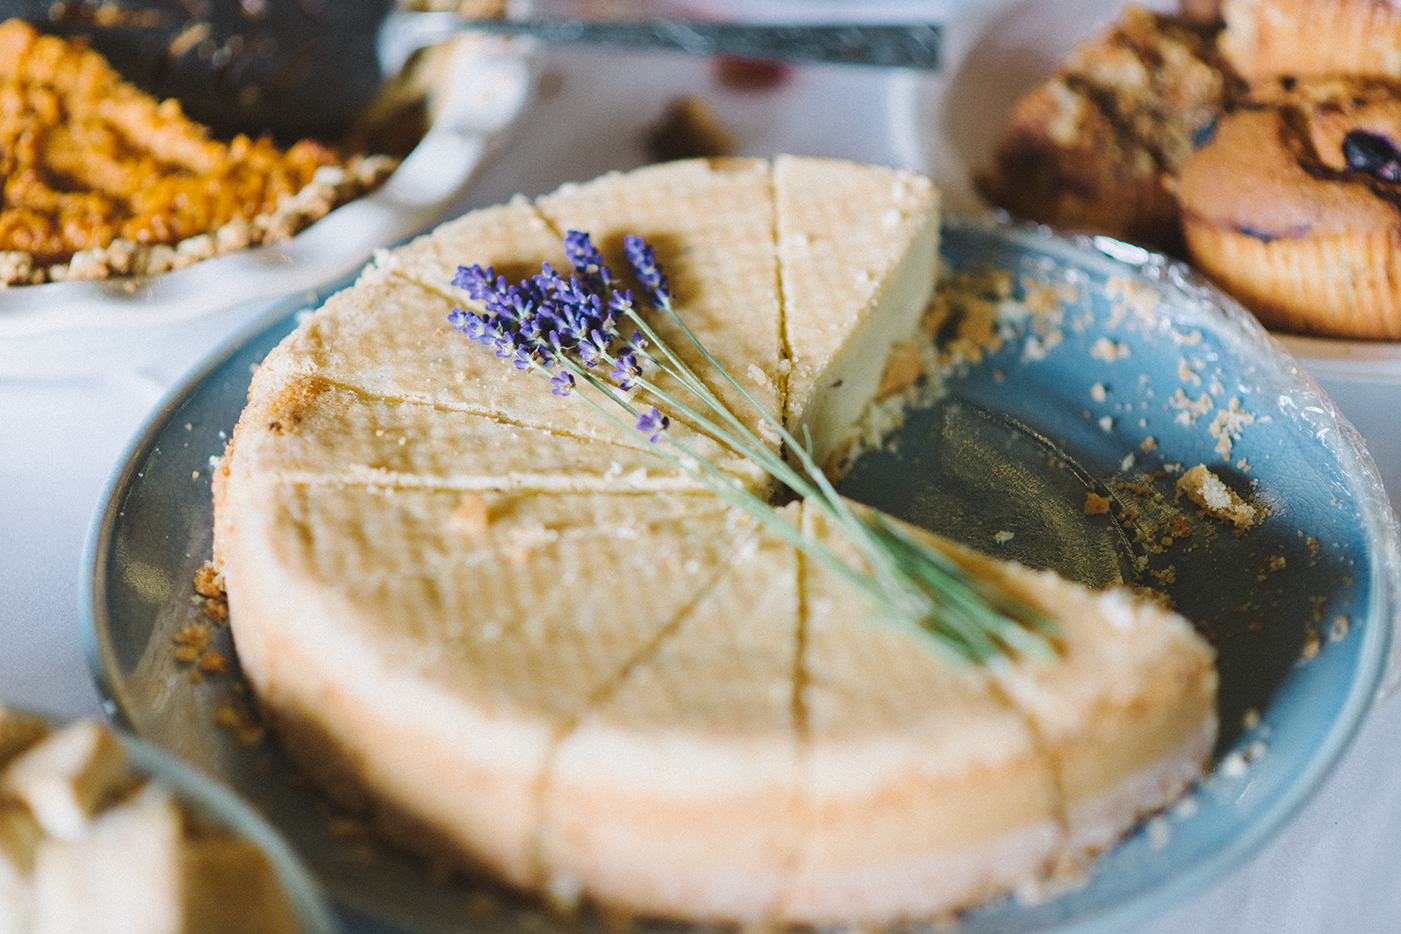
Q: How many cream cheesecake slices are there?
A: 9